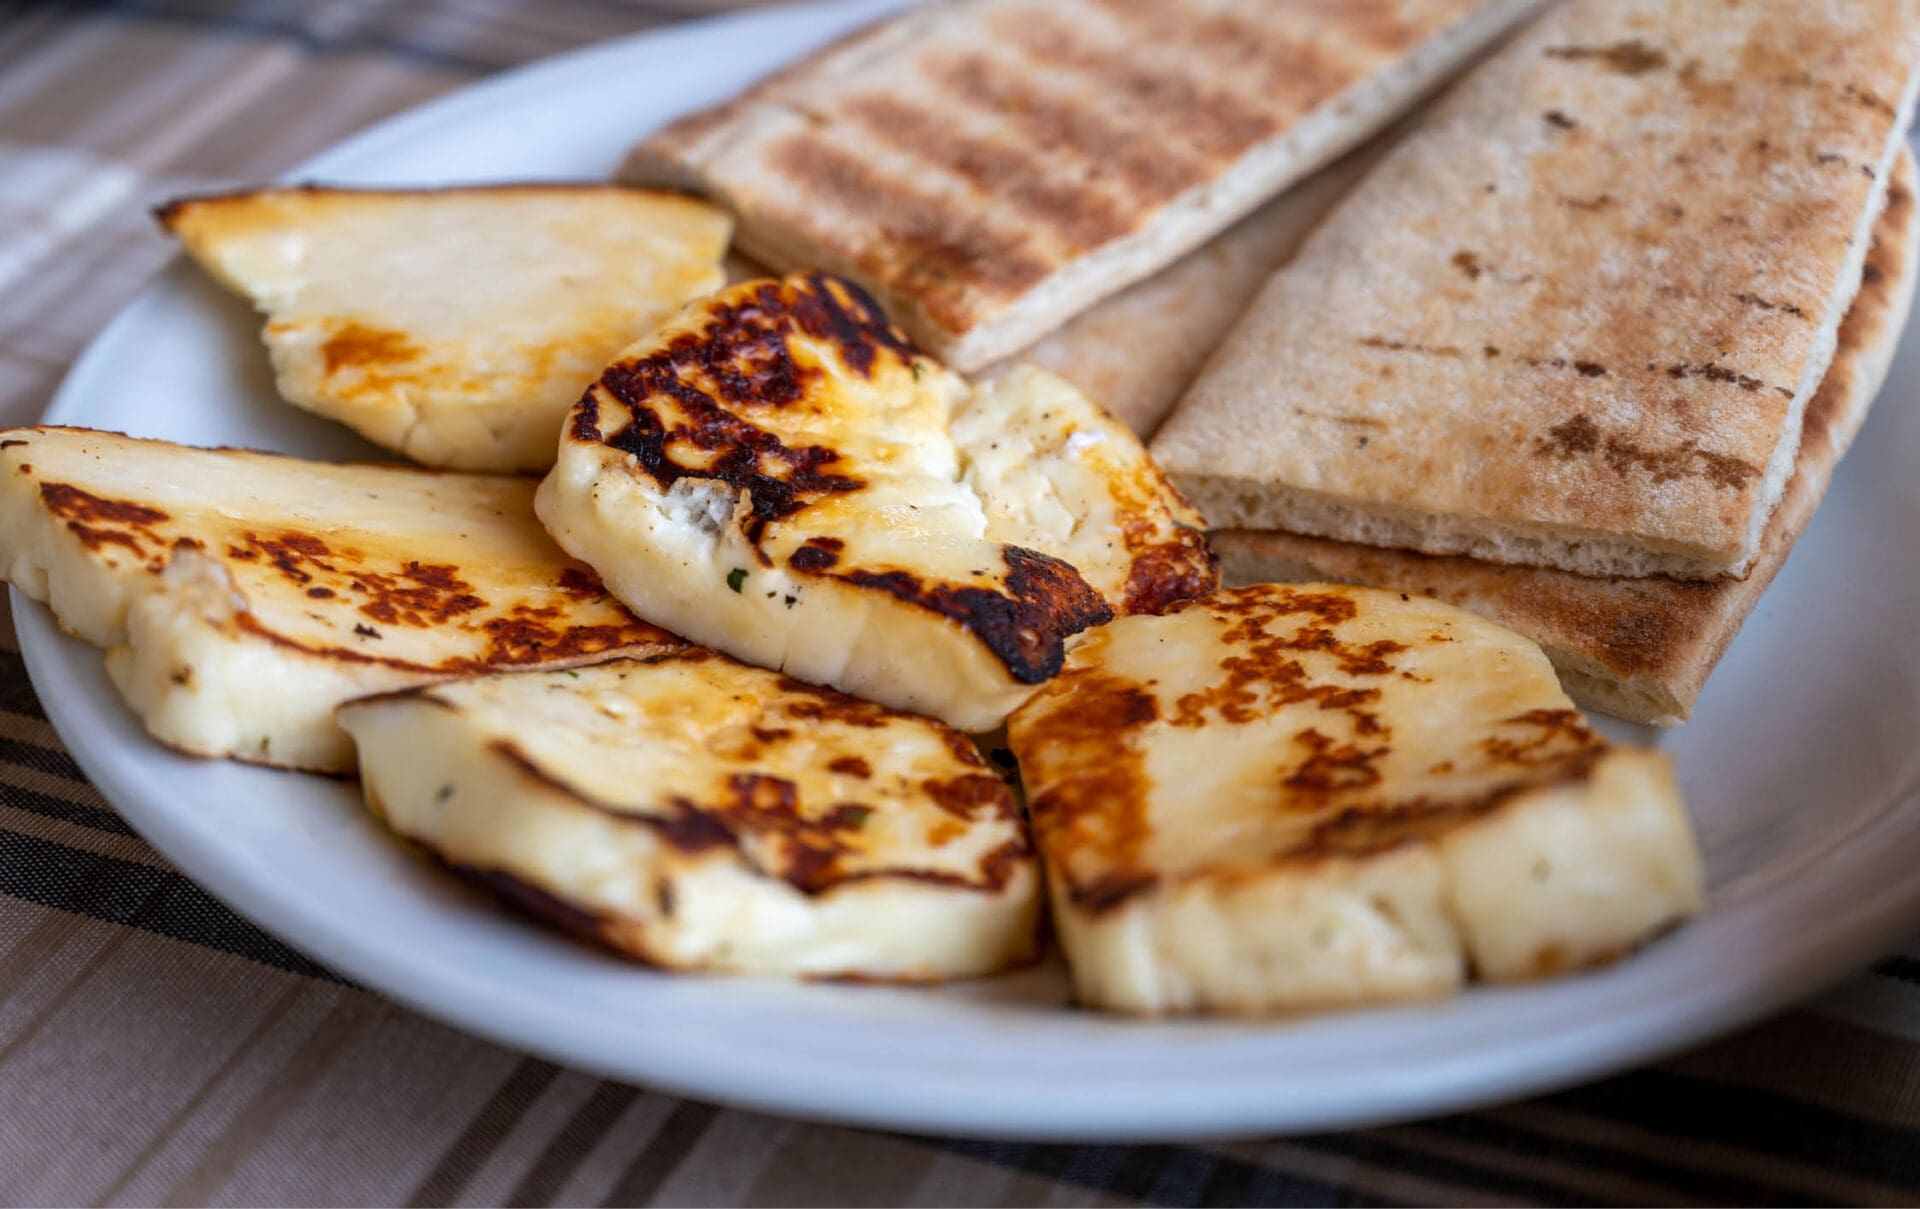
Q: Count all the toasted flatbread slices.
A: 4